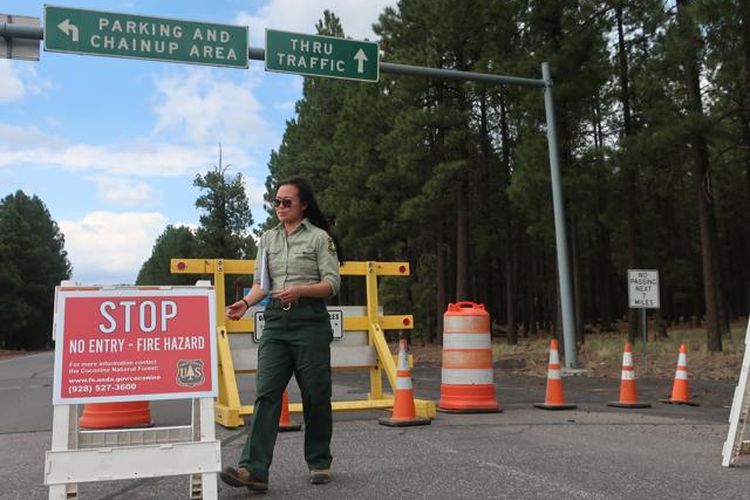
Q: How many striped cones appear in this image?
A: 4